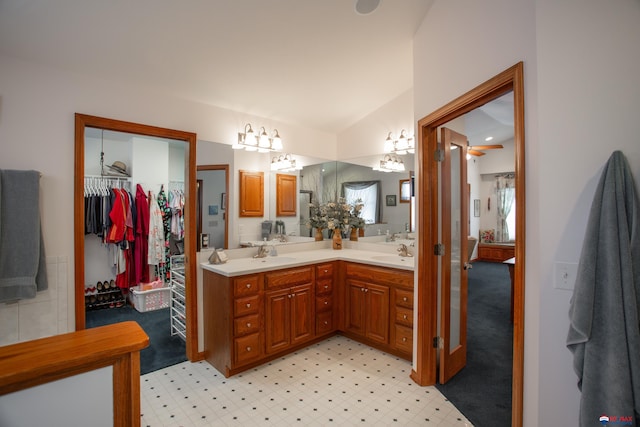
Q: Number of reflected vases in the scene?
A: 2